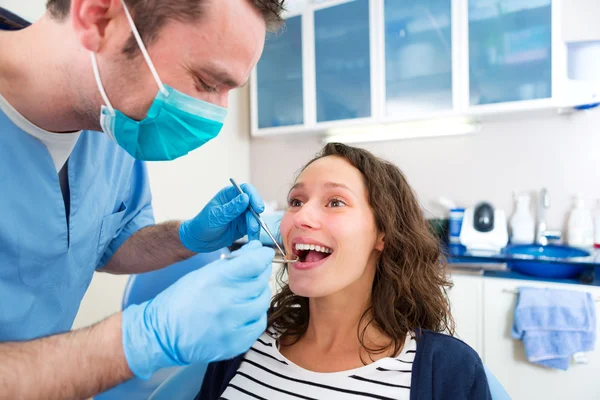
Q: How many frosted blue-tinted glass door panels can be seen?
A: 4